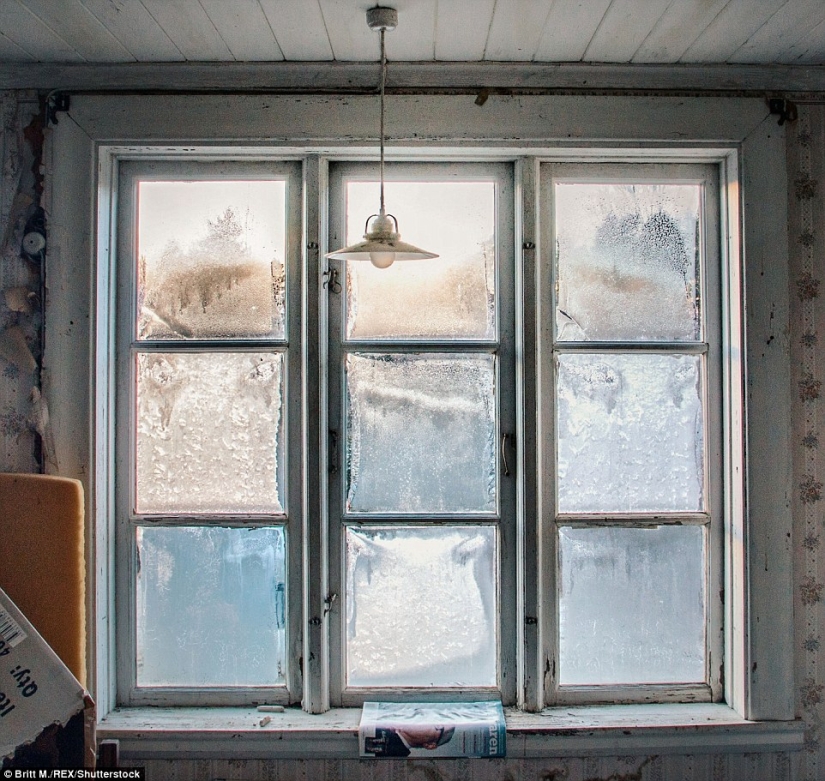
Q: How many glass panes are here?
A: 9